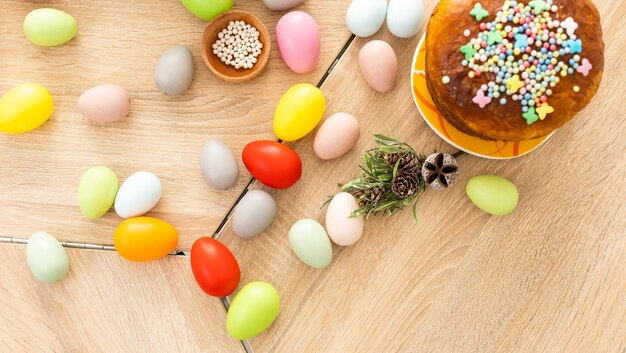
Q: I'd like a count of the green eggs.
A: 7